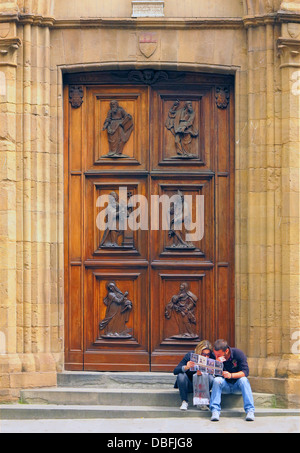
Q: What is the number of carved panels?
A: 6